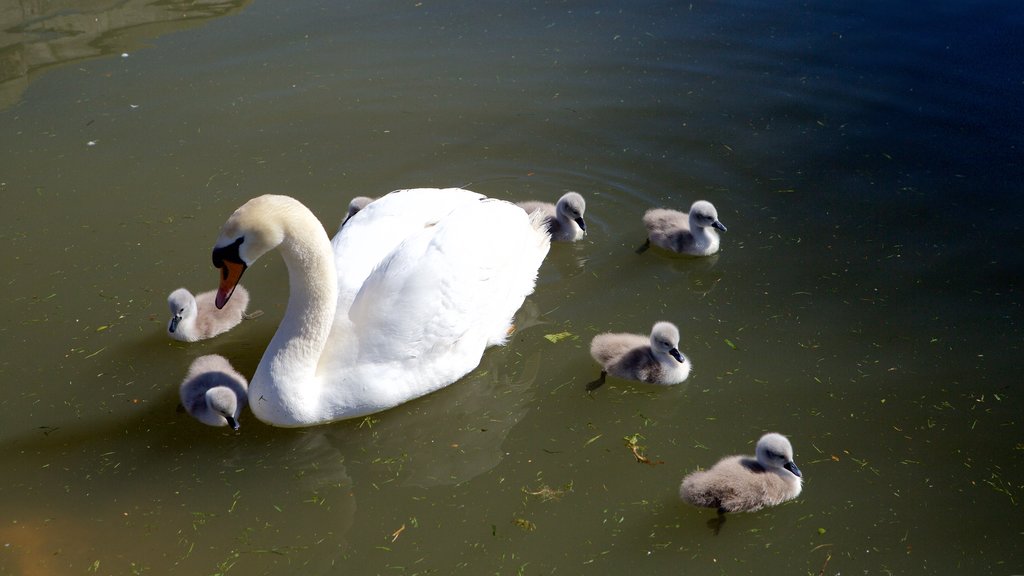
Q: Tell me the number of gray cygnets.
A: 7